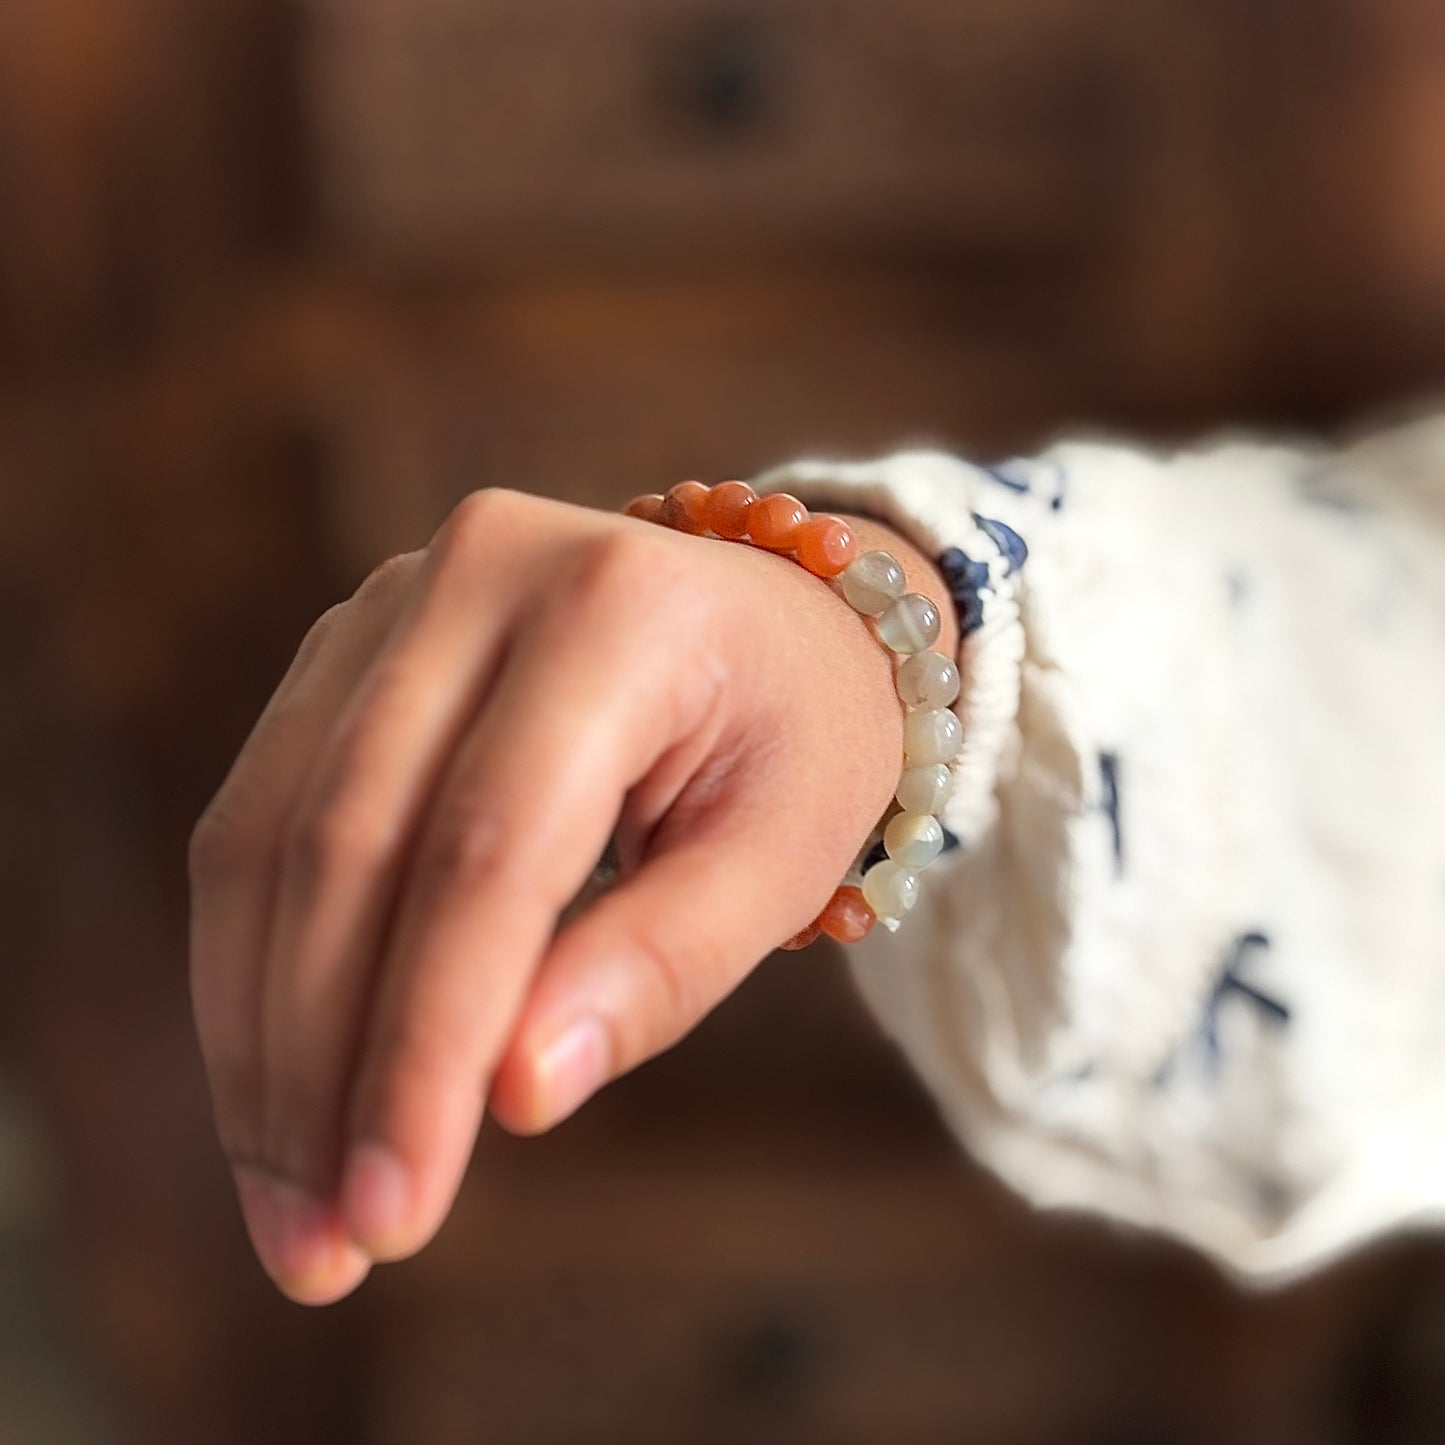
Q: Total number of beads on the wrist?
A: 14